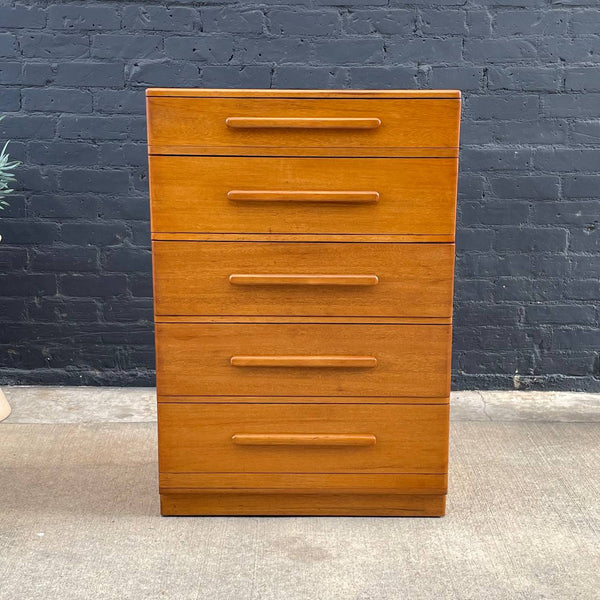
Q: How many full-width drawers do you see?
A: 5